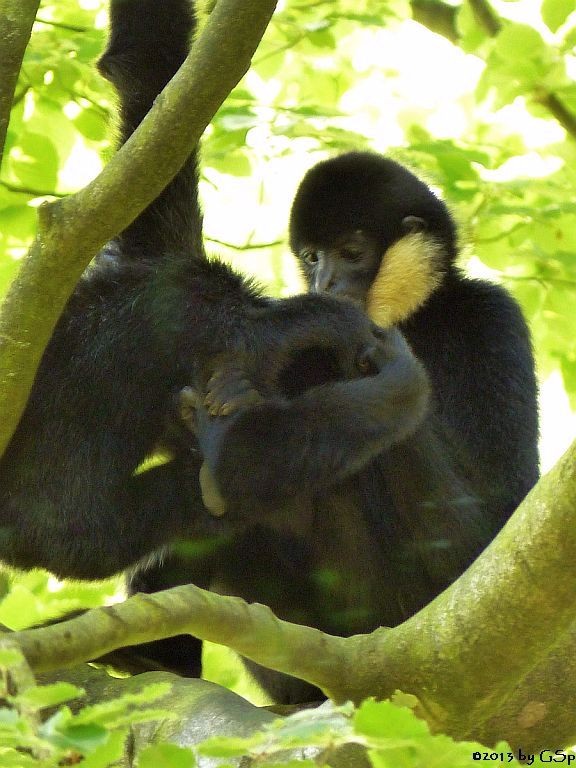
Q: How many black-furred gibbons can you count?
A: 2